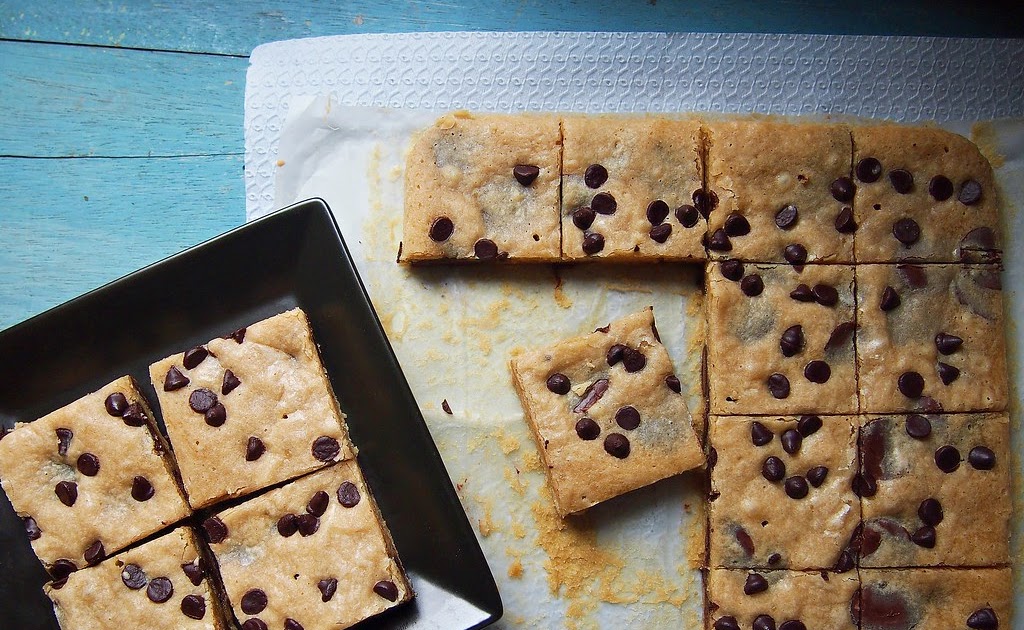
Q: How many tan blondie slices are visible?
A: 15